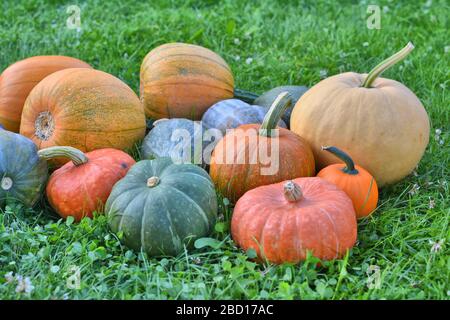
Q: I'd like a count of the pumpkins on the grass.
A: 13